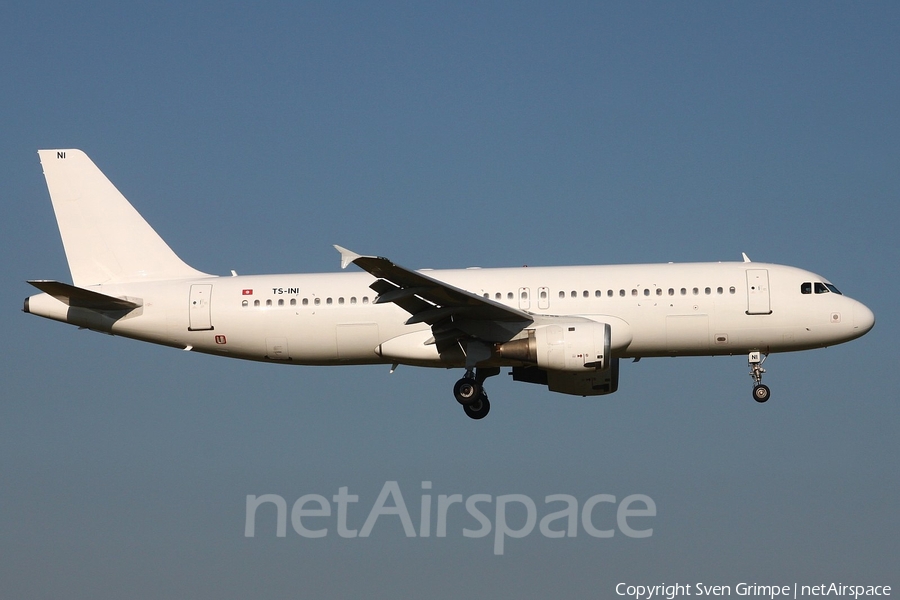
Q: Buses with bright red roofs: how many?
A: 0